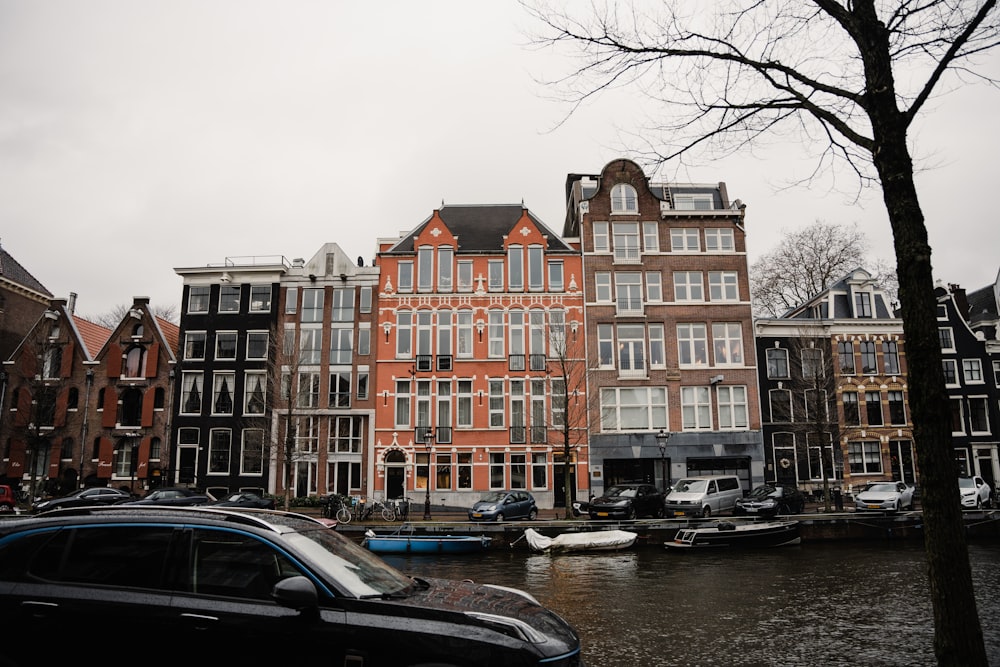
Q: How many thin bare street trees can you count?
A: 4